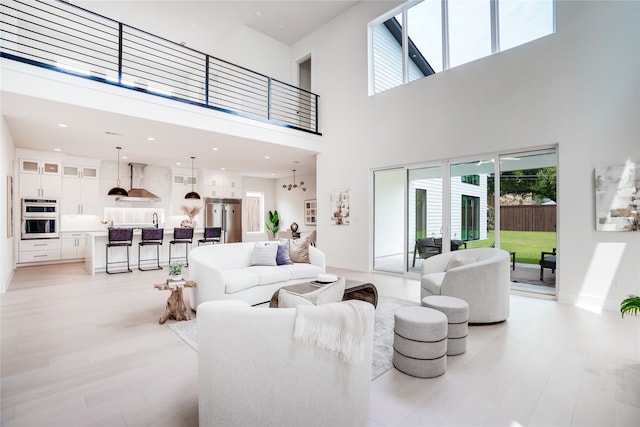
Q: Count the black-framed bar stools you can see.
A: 4